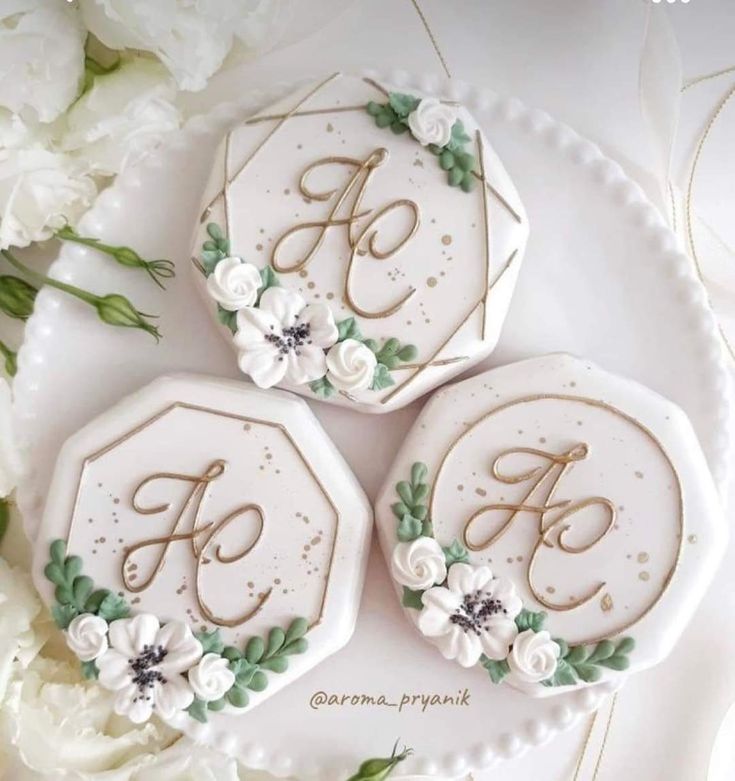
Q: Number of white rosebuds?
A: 7